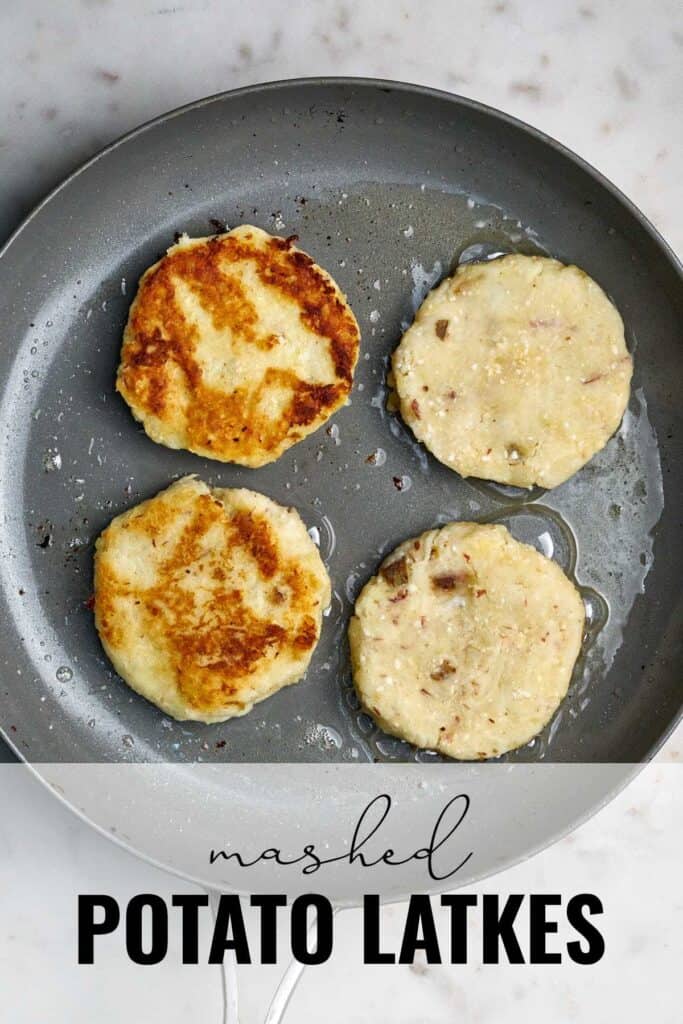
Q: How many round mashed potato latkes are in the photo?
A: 4